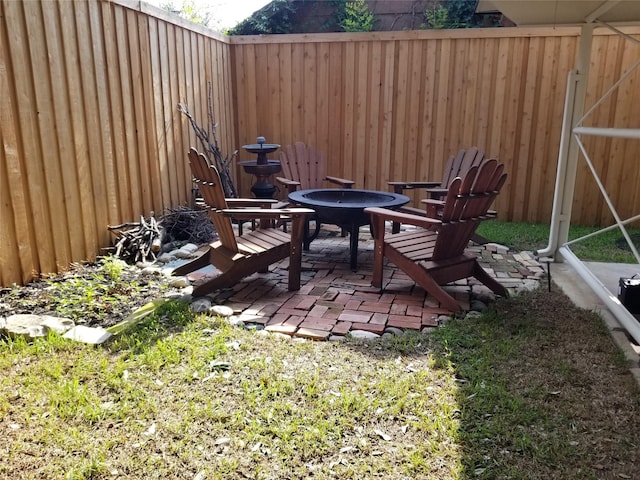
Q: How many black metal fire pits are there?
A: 1